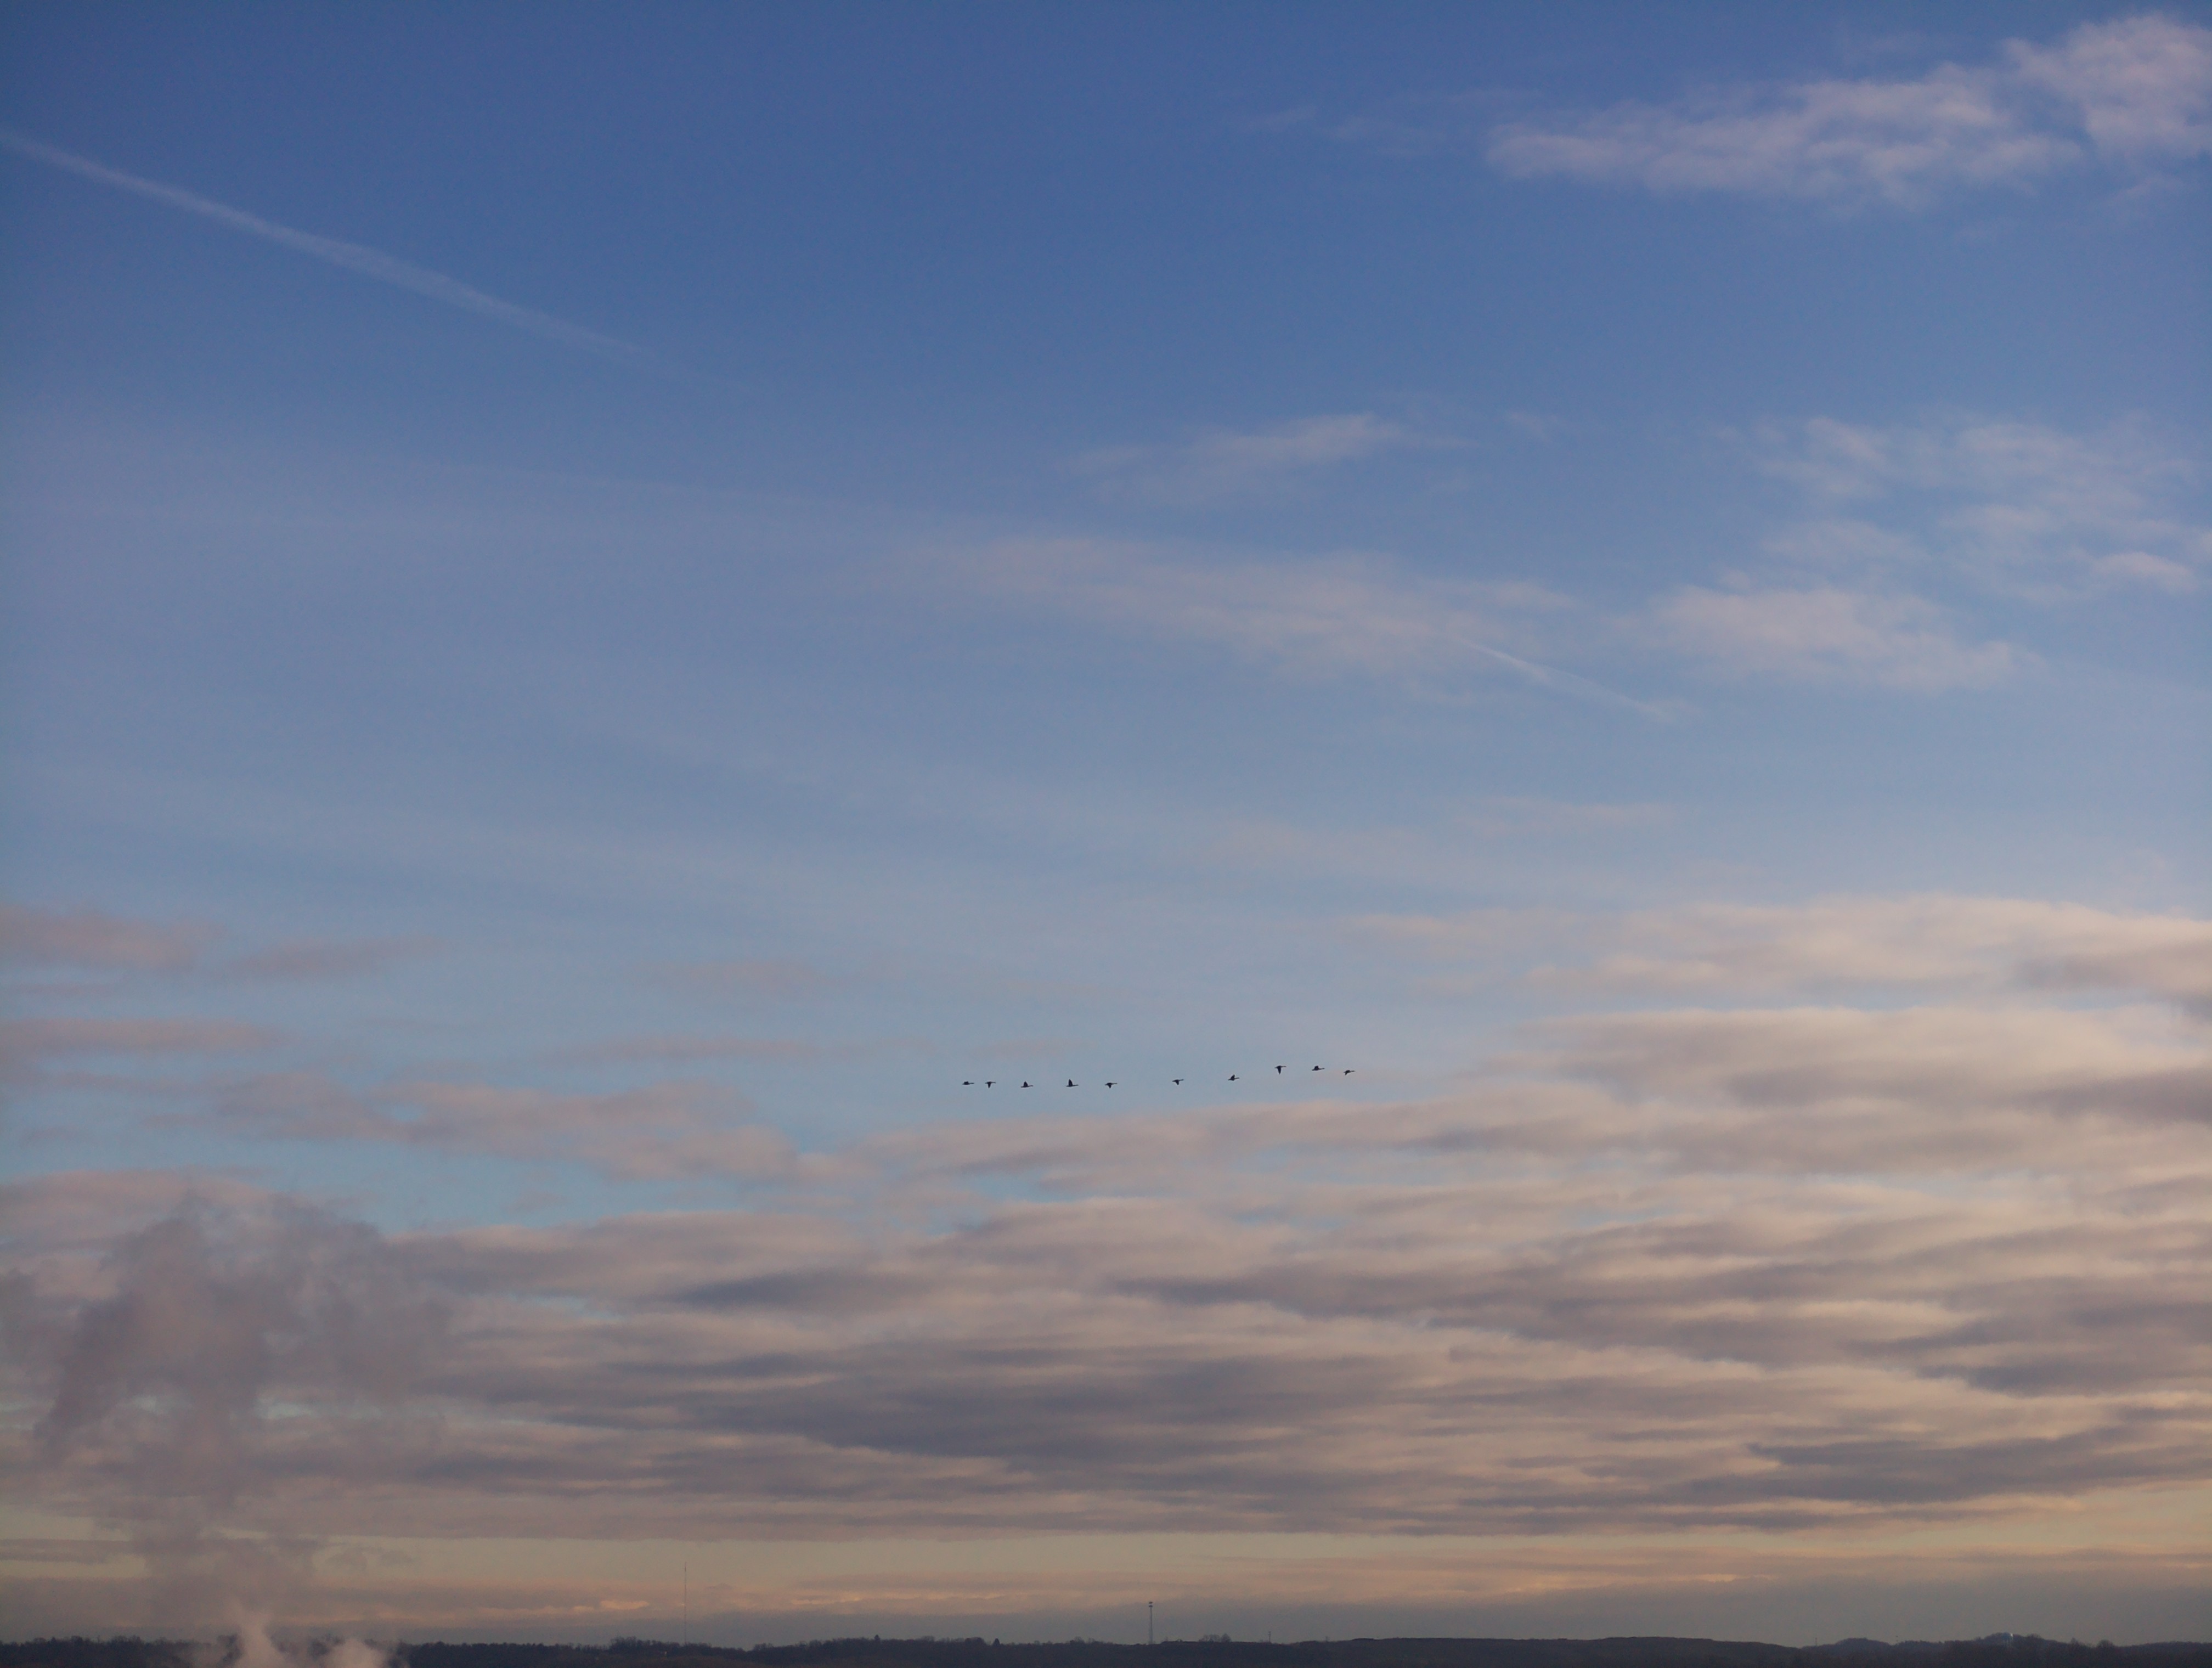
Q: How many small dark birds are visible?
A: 10